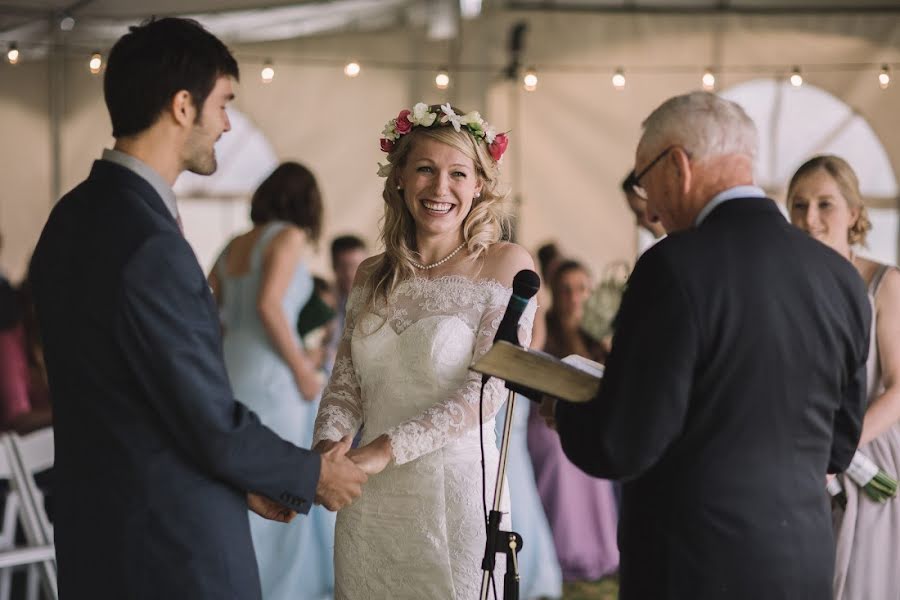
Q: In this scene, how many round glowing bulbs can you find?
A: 10